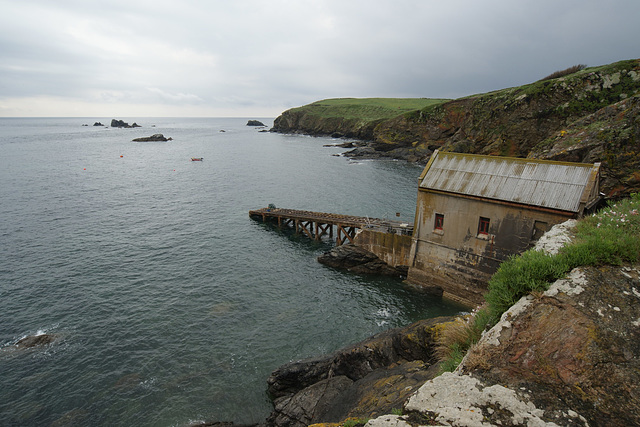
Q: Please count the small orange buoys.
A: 3